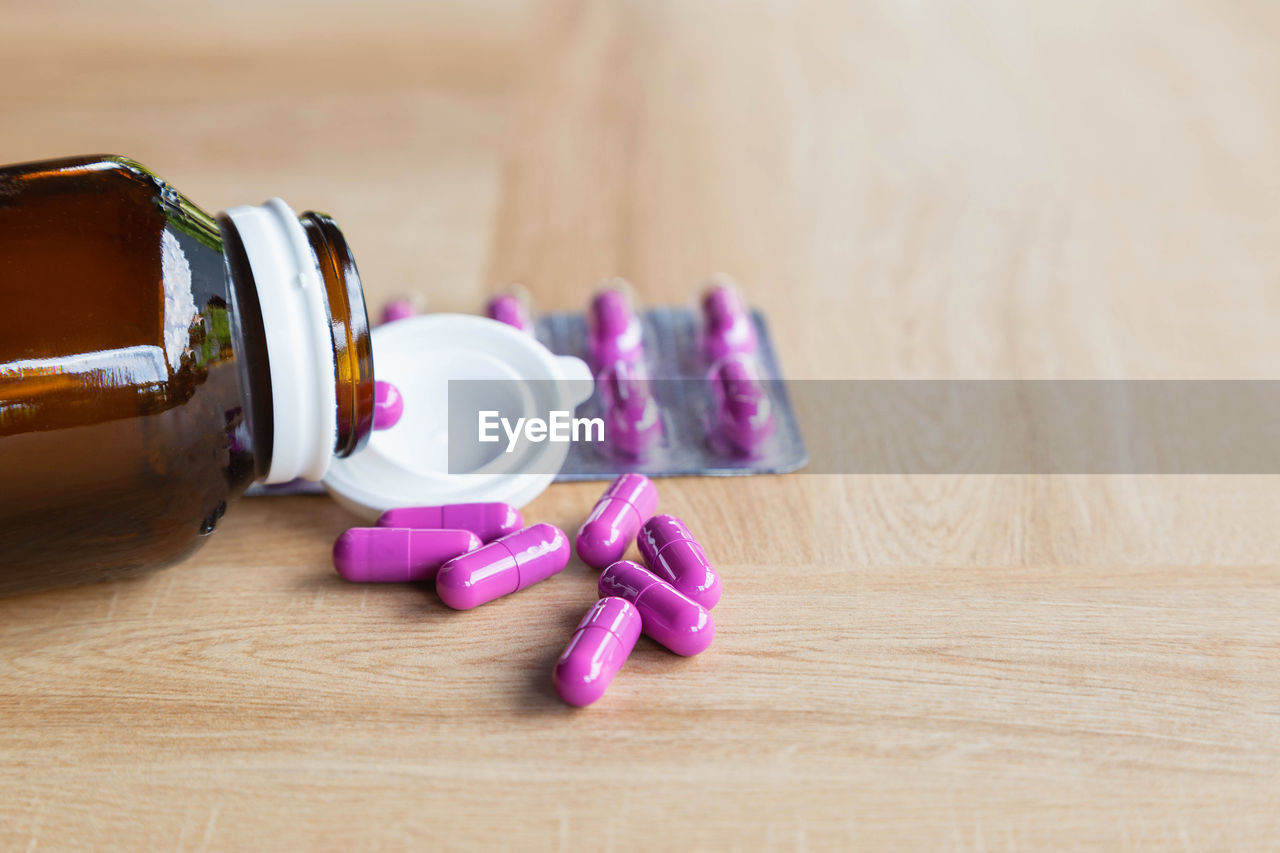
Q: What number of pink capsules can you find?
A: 14